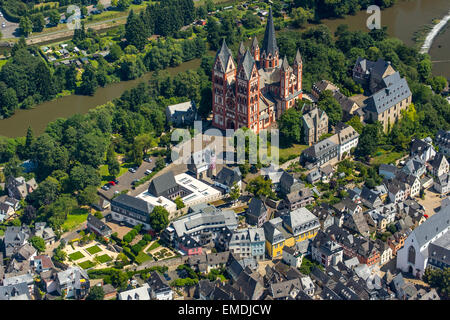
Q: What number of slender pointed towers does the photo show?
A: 7